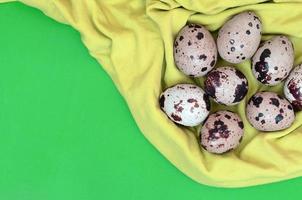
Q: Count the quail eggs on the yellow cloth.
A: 8